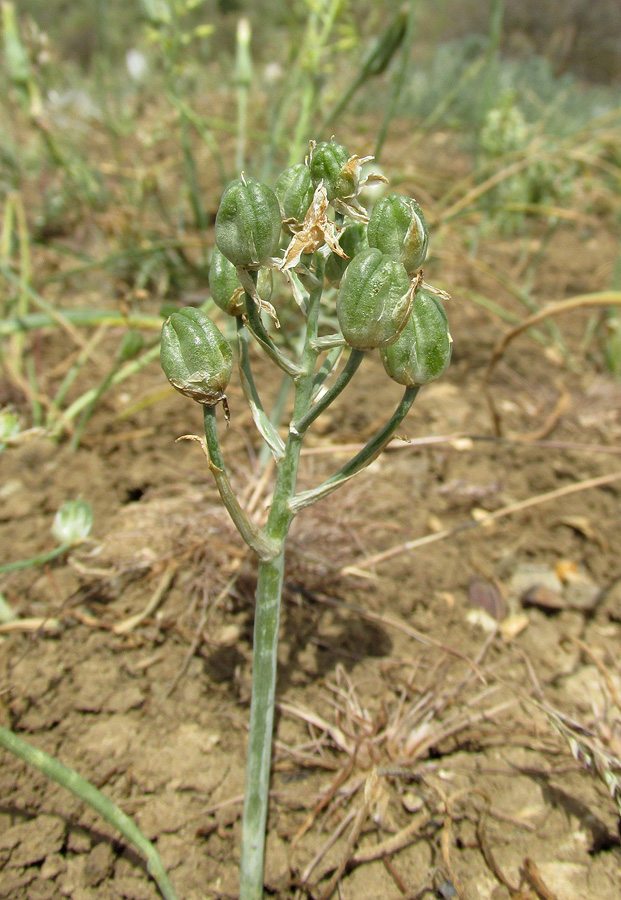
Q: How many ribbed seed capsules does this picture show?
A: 9